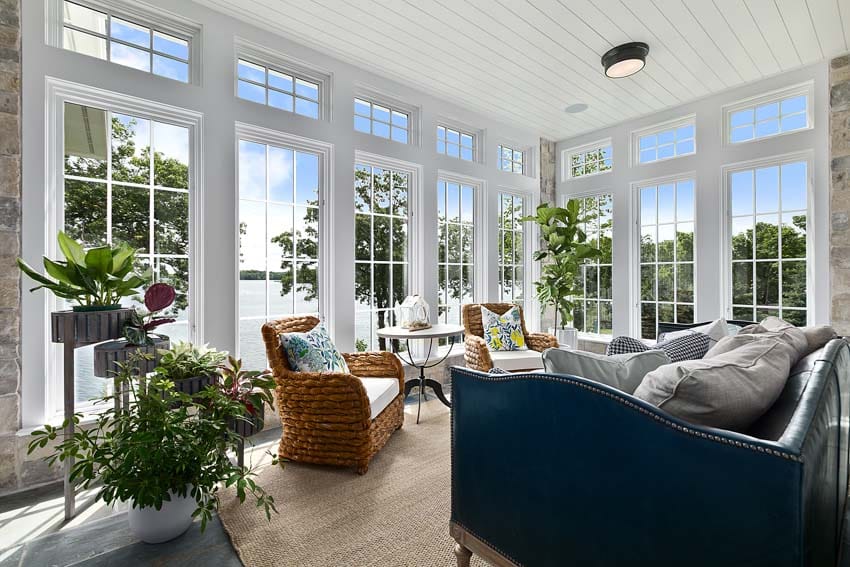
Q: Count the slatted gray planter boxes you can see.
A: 4